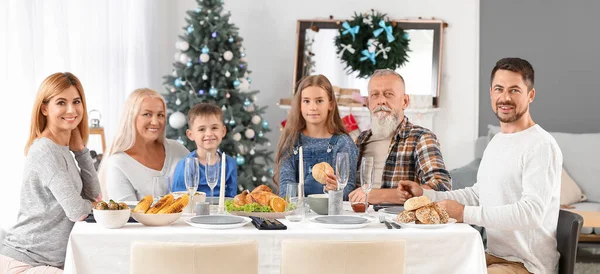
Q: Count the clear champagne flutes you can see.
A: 4